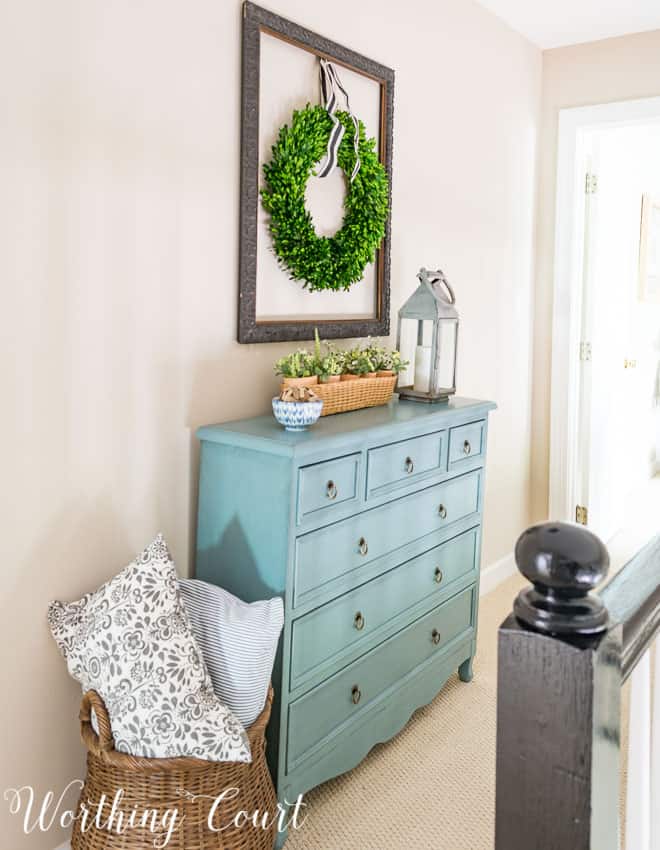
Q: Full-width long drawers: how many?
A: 3